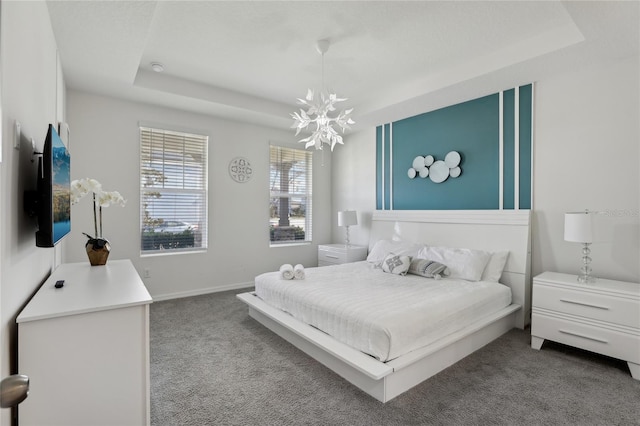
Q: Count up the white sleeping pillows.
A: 3